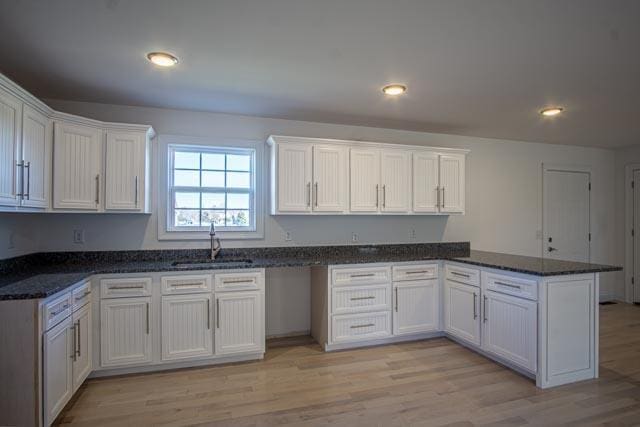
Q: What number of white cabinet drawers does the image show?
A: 11